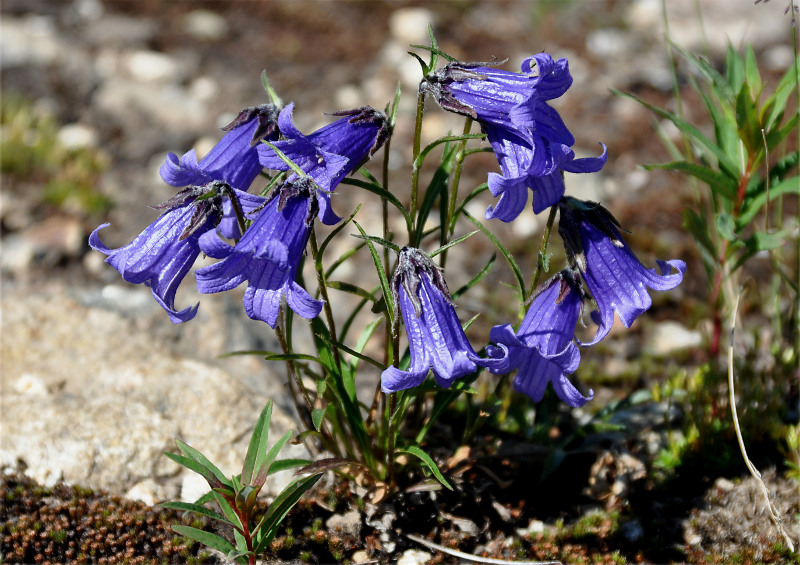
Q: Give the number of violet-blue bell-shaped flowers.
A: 9